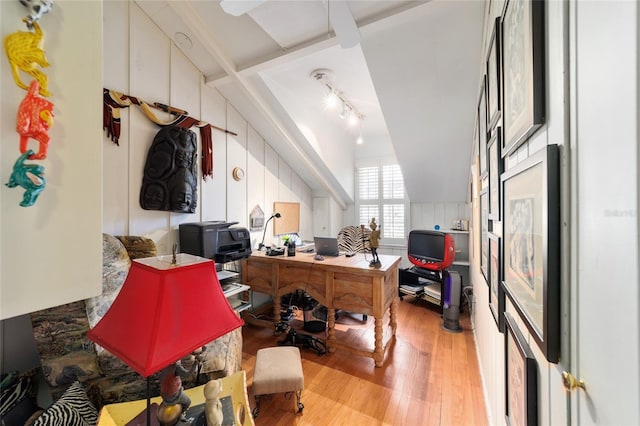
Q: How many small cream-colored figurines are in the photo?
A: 1